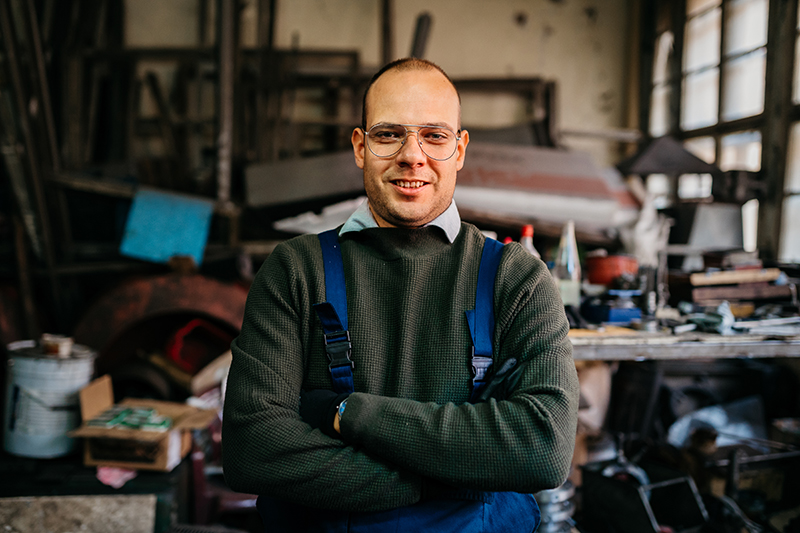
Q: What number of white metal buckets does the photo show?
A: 1